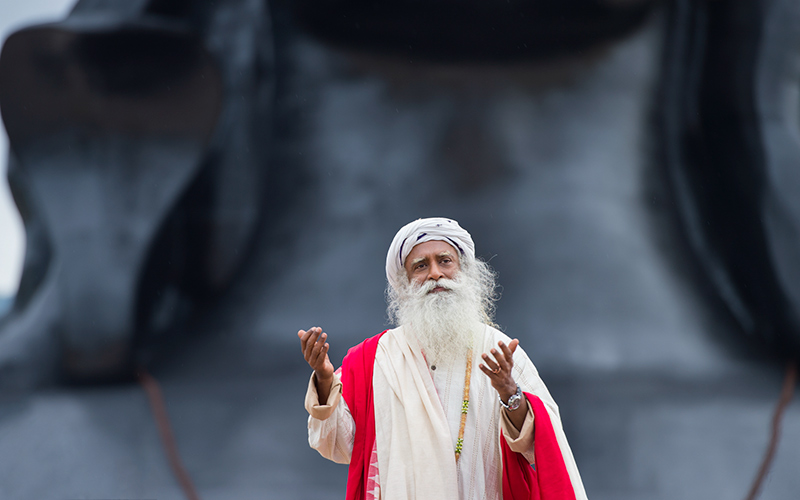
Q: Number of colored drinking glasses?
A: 0